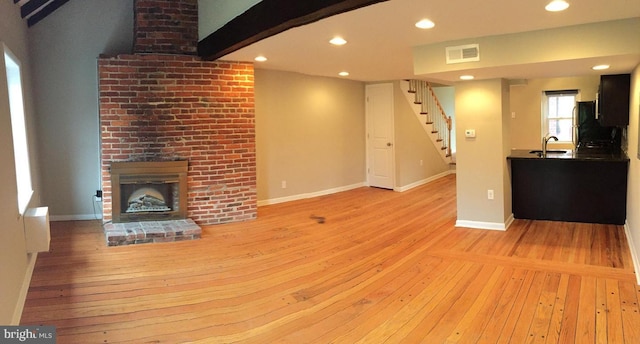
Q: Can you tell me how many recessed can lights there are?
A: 7